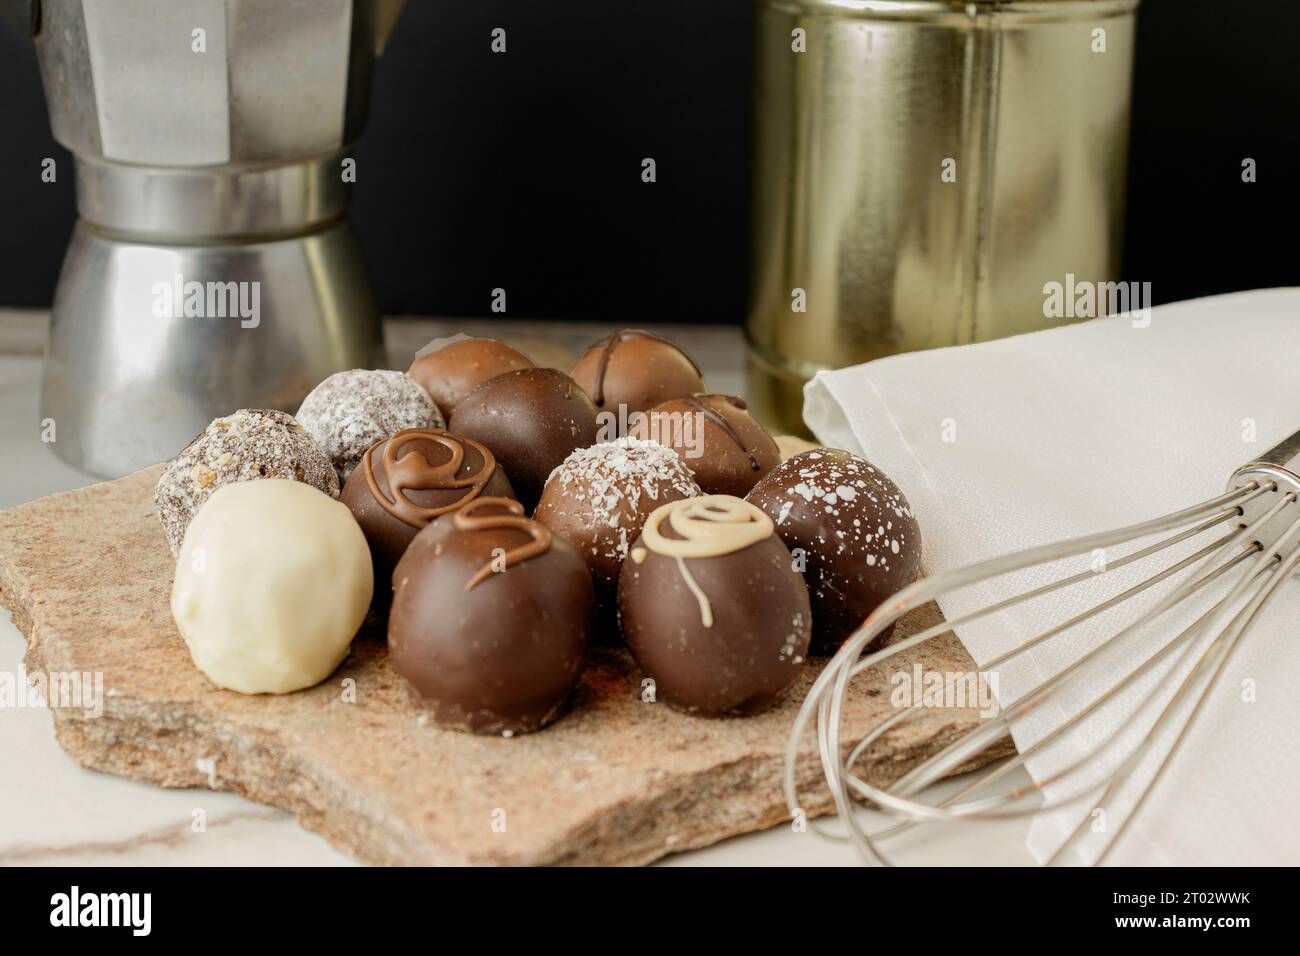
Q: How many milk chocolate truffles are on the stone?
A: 4